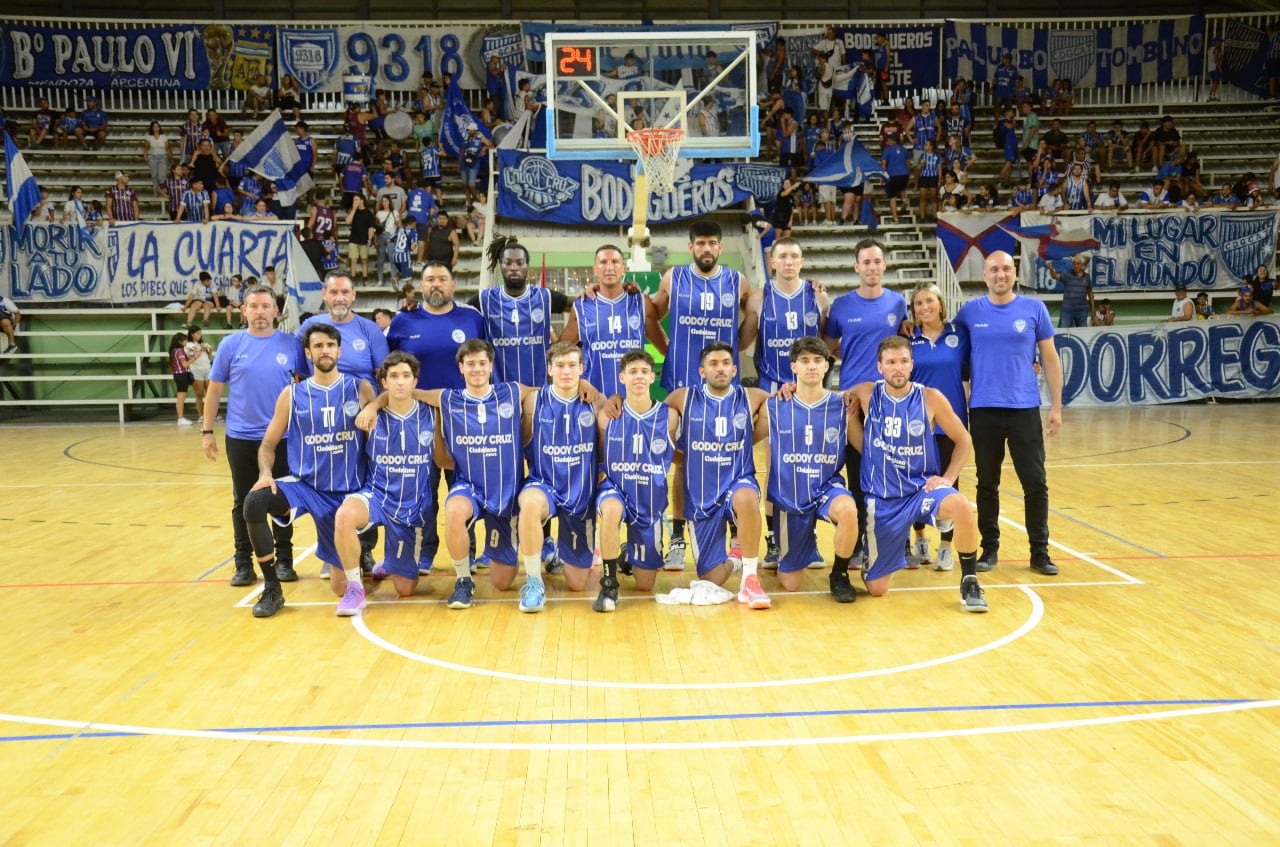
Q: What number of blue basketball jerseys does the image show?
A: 12